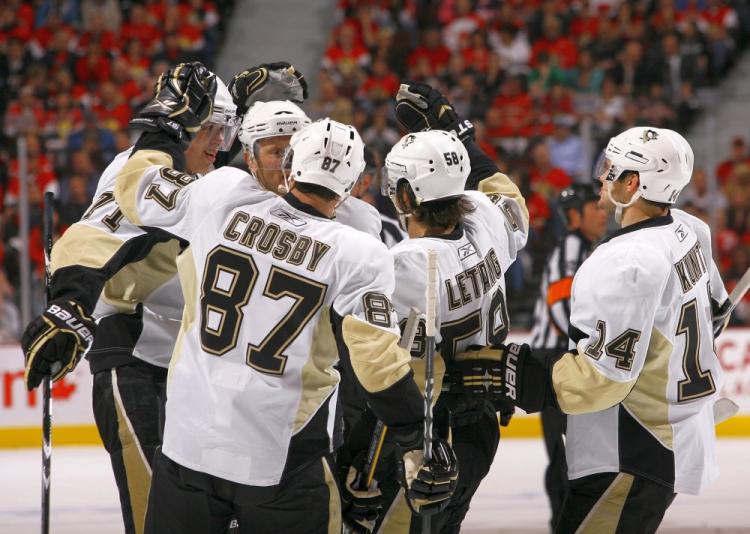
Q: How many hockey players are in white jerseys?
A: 5